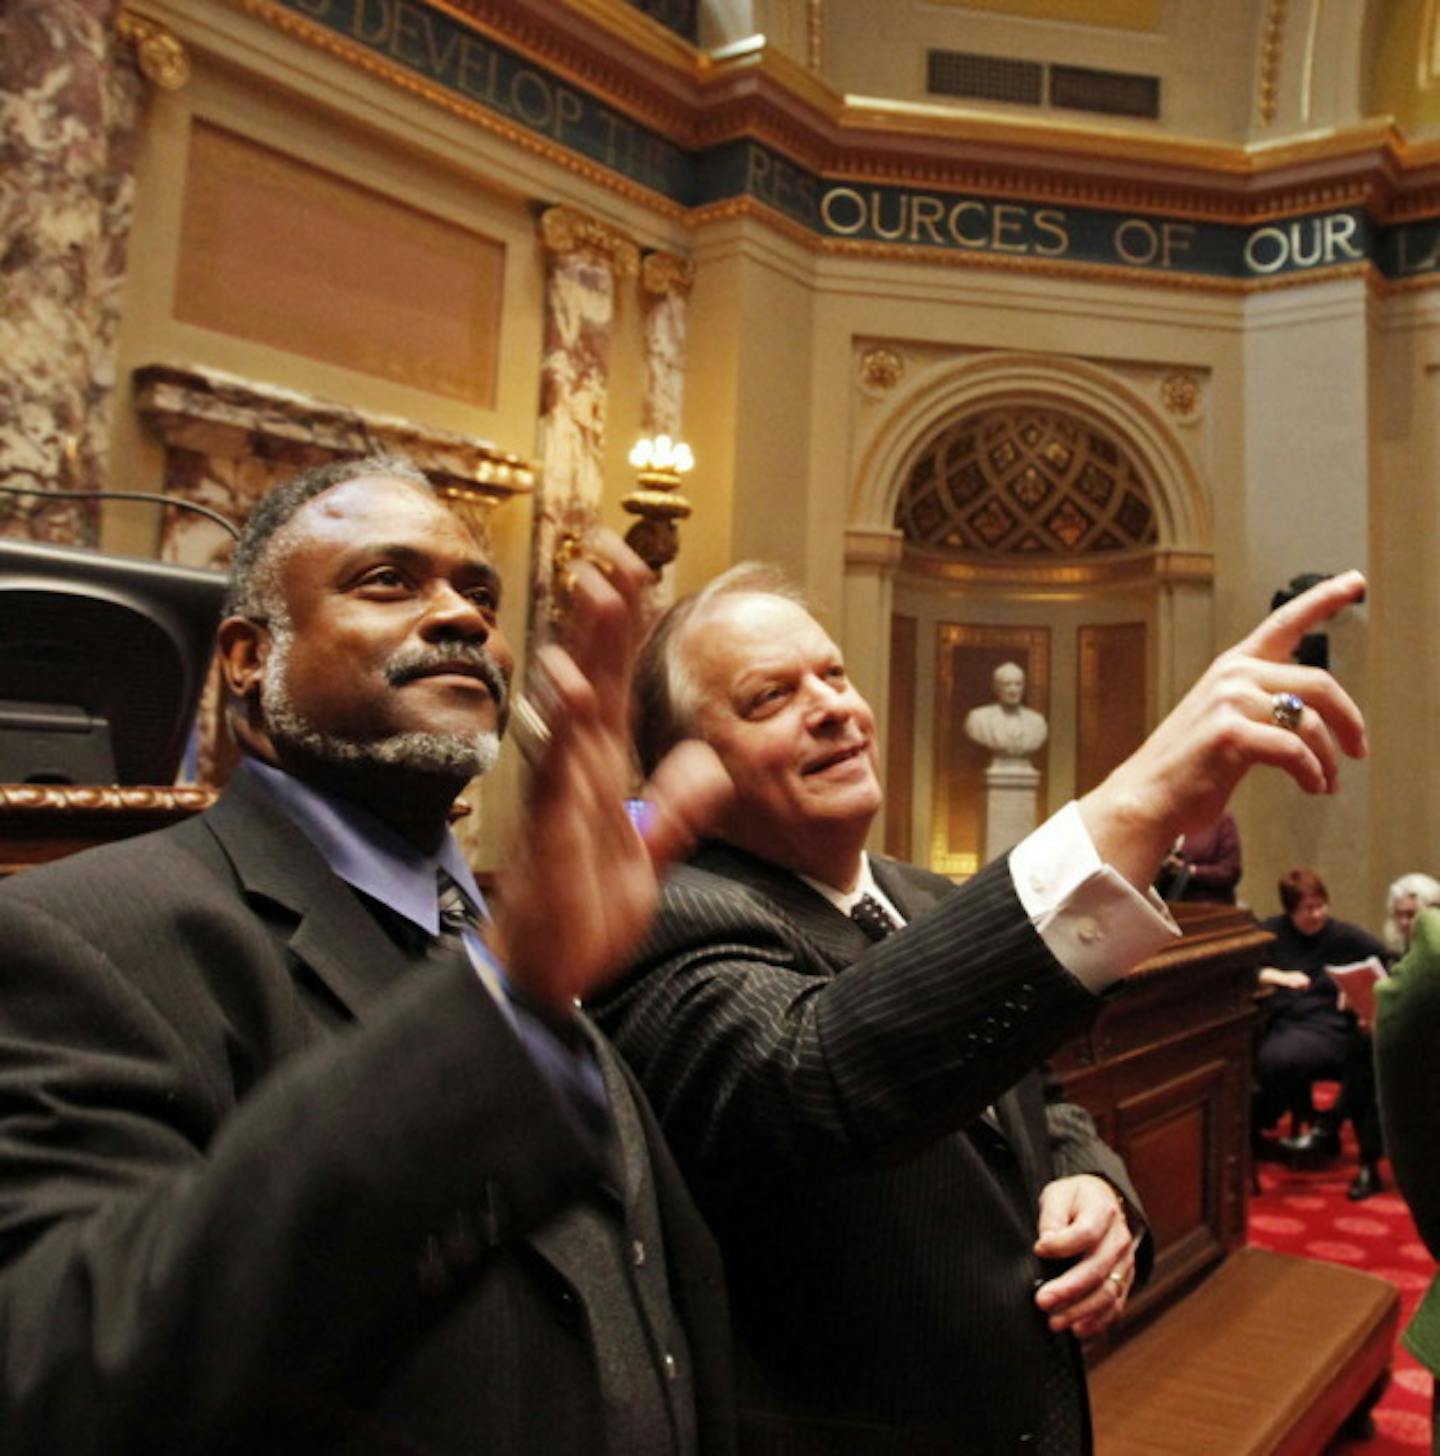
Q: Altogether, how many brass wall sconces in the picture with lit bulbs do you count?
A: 1